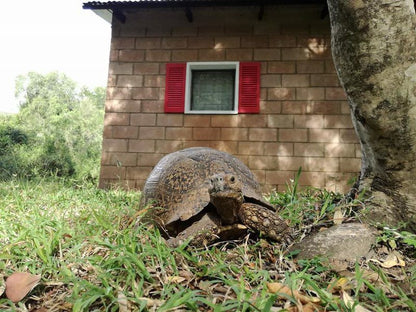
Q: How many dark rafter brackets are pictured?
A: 4